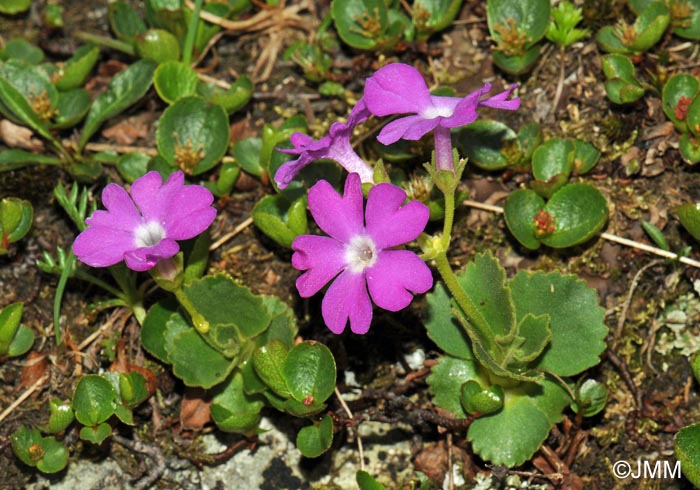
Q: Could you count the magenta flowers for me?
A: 4